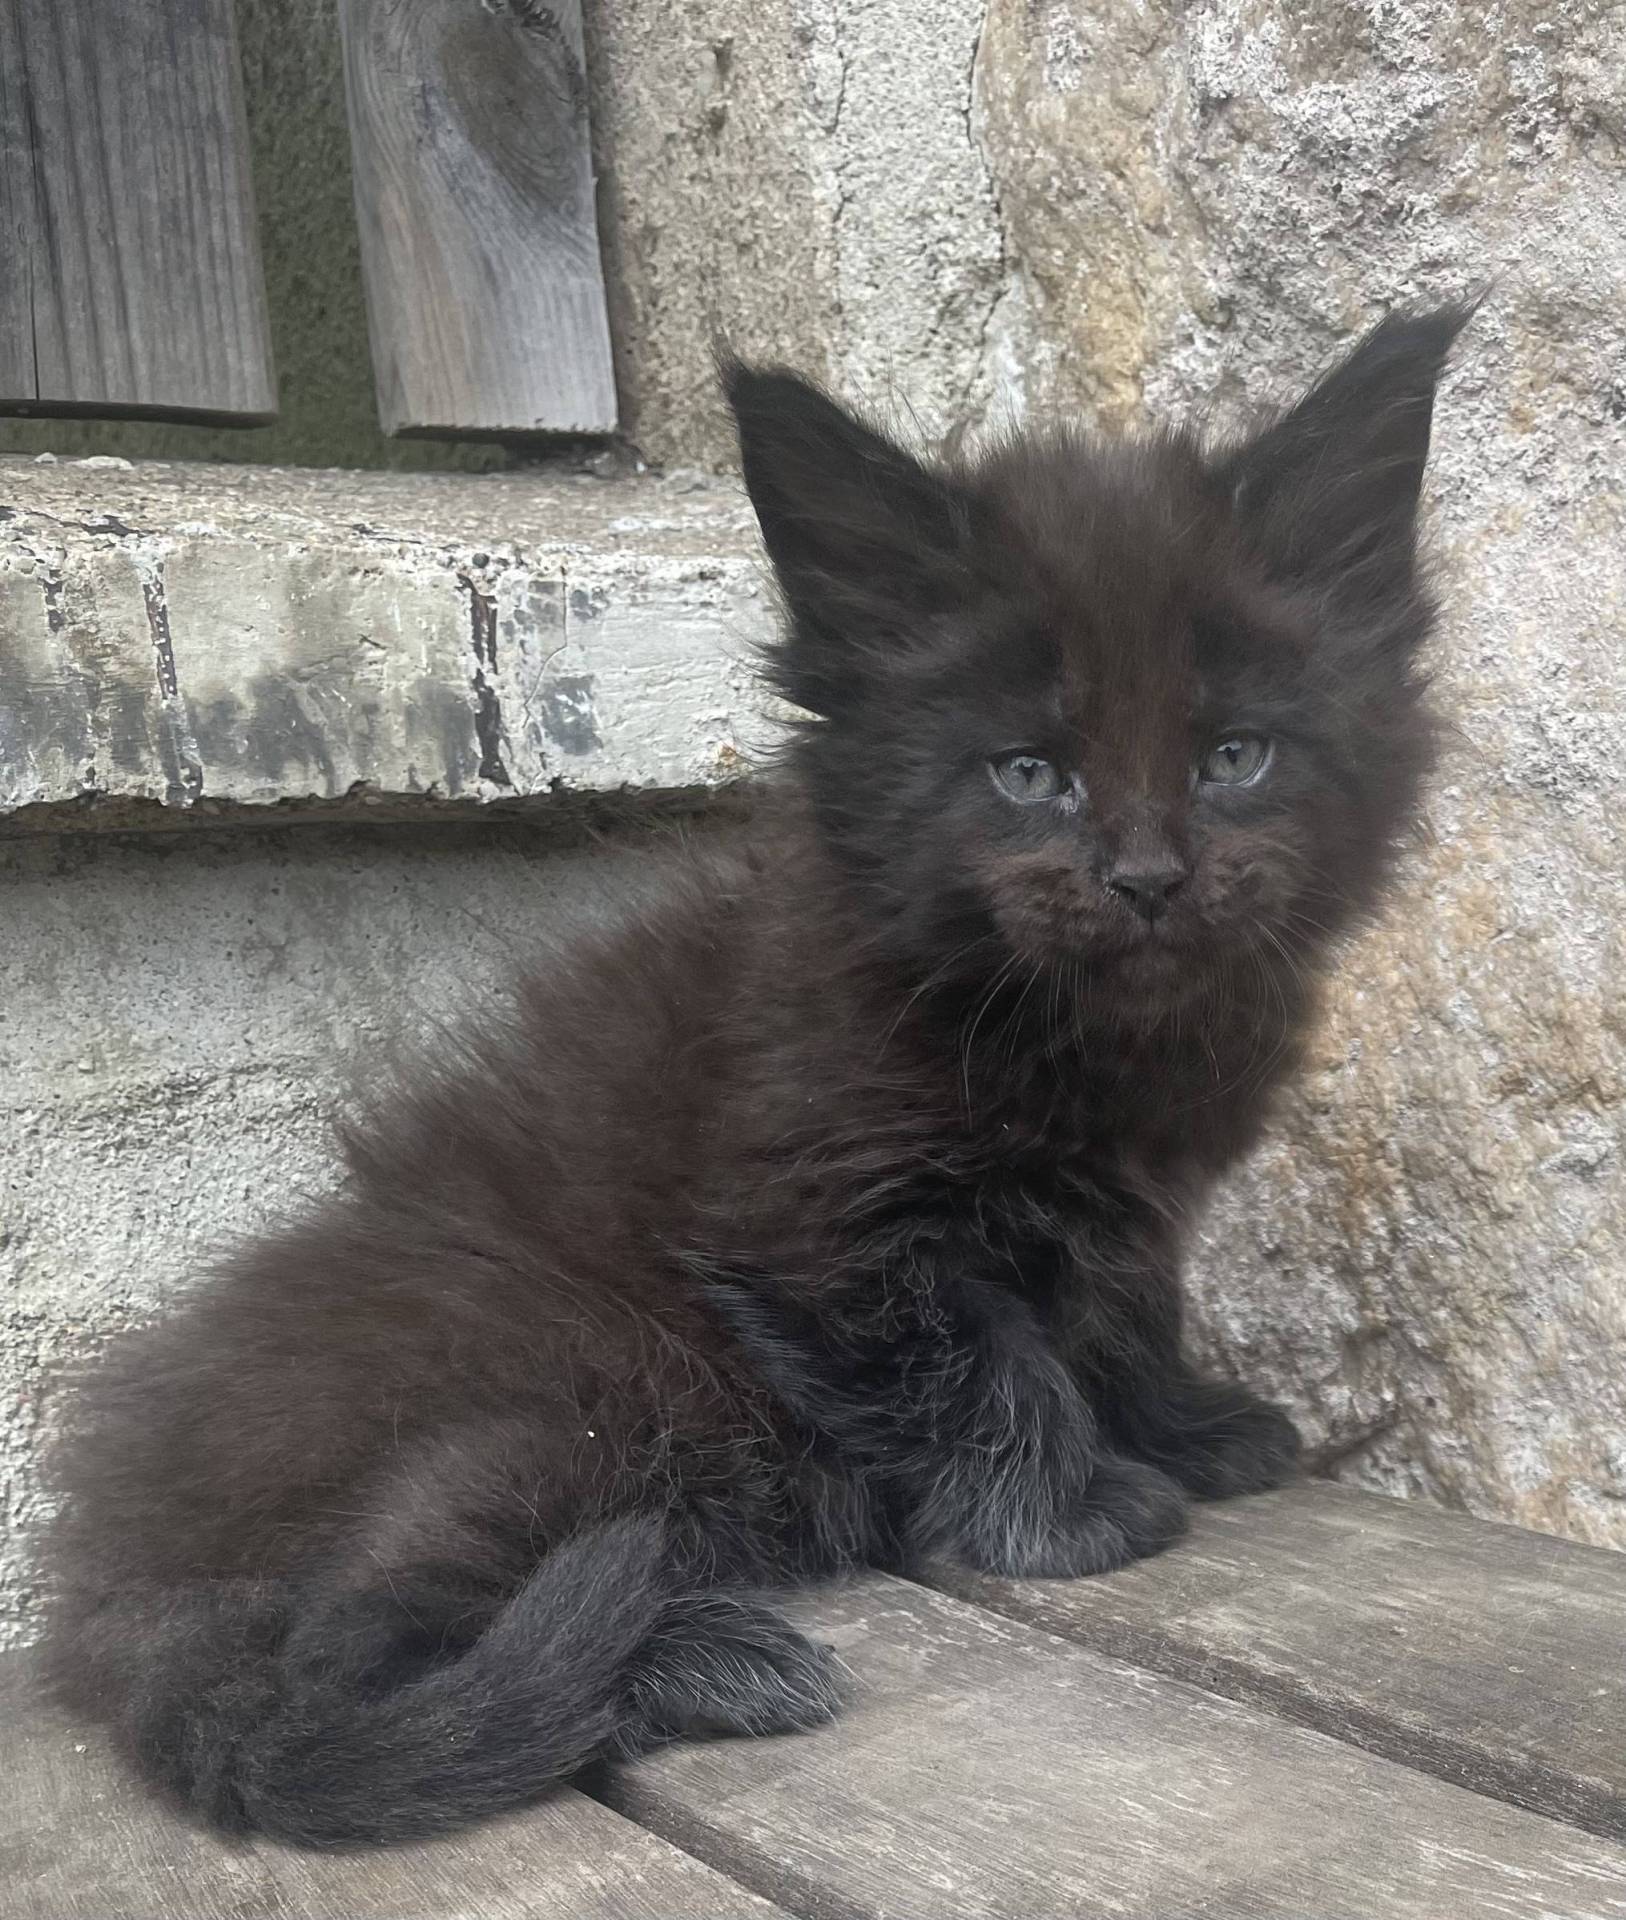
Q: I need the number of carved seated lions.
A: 0